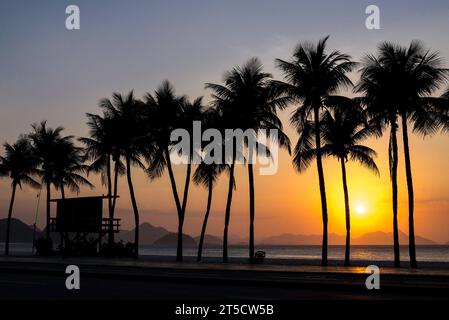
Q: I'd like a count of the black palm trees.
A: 15